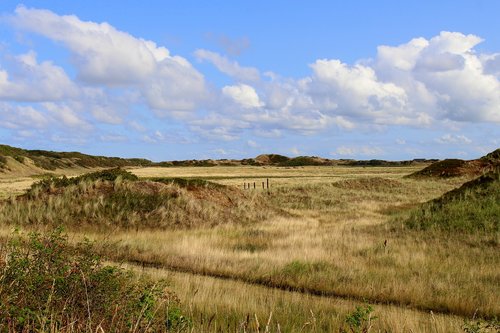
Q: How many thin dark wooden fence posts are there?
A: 5